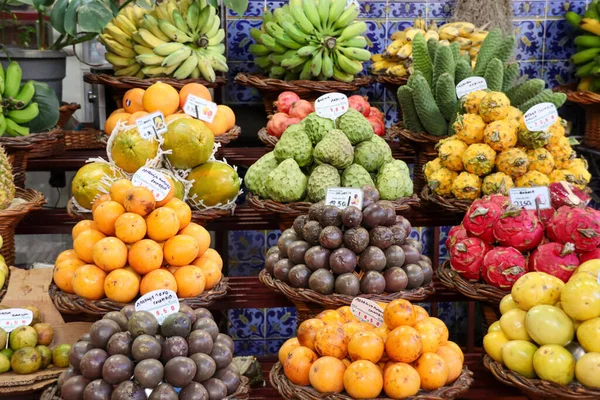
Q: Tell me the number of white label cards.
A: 11